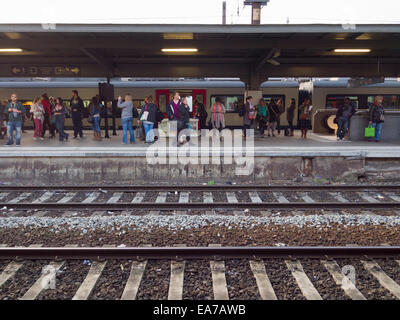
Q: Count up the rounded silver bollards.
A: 0